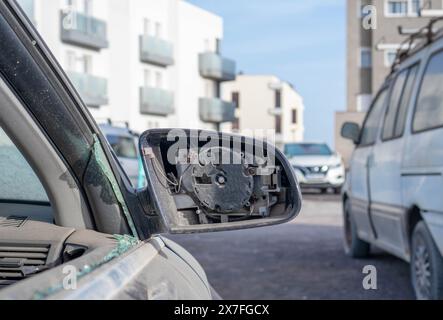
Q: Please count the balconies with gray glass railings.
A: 6